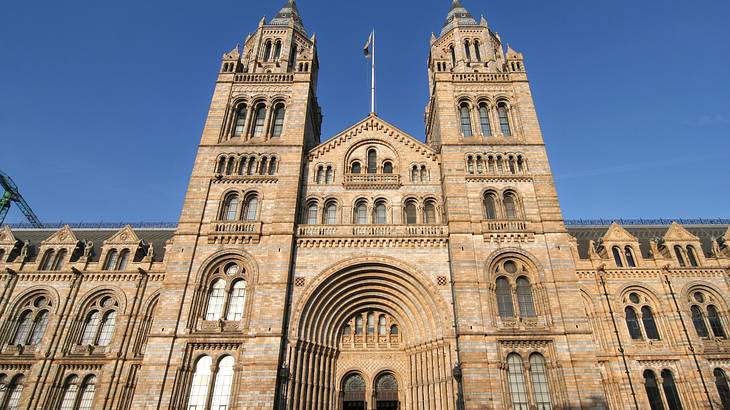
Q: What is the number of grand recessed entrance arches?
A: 1